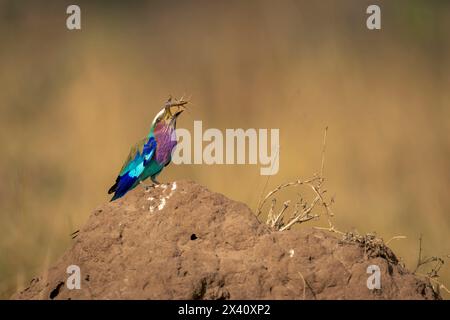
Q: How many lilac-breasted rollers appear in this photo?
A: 1